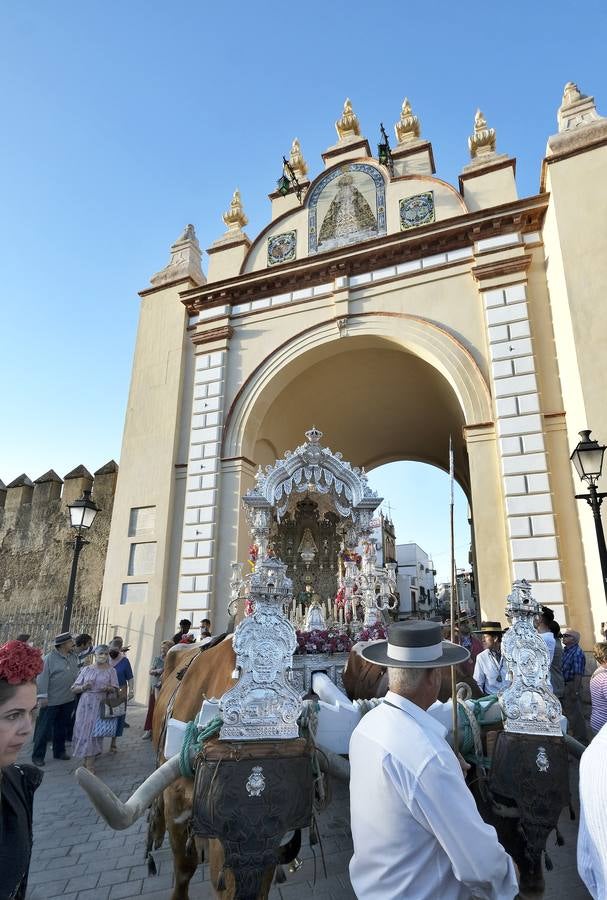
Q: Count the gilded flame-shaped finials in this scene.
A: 5